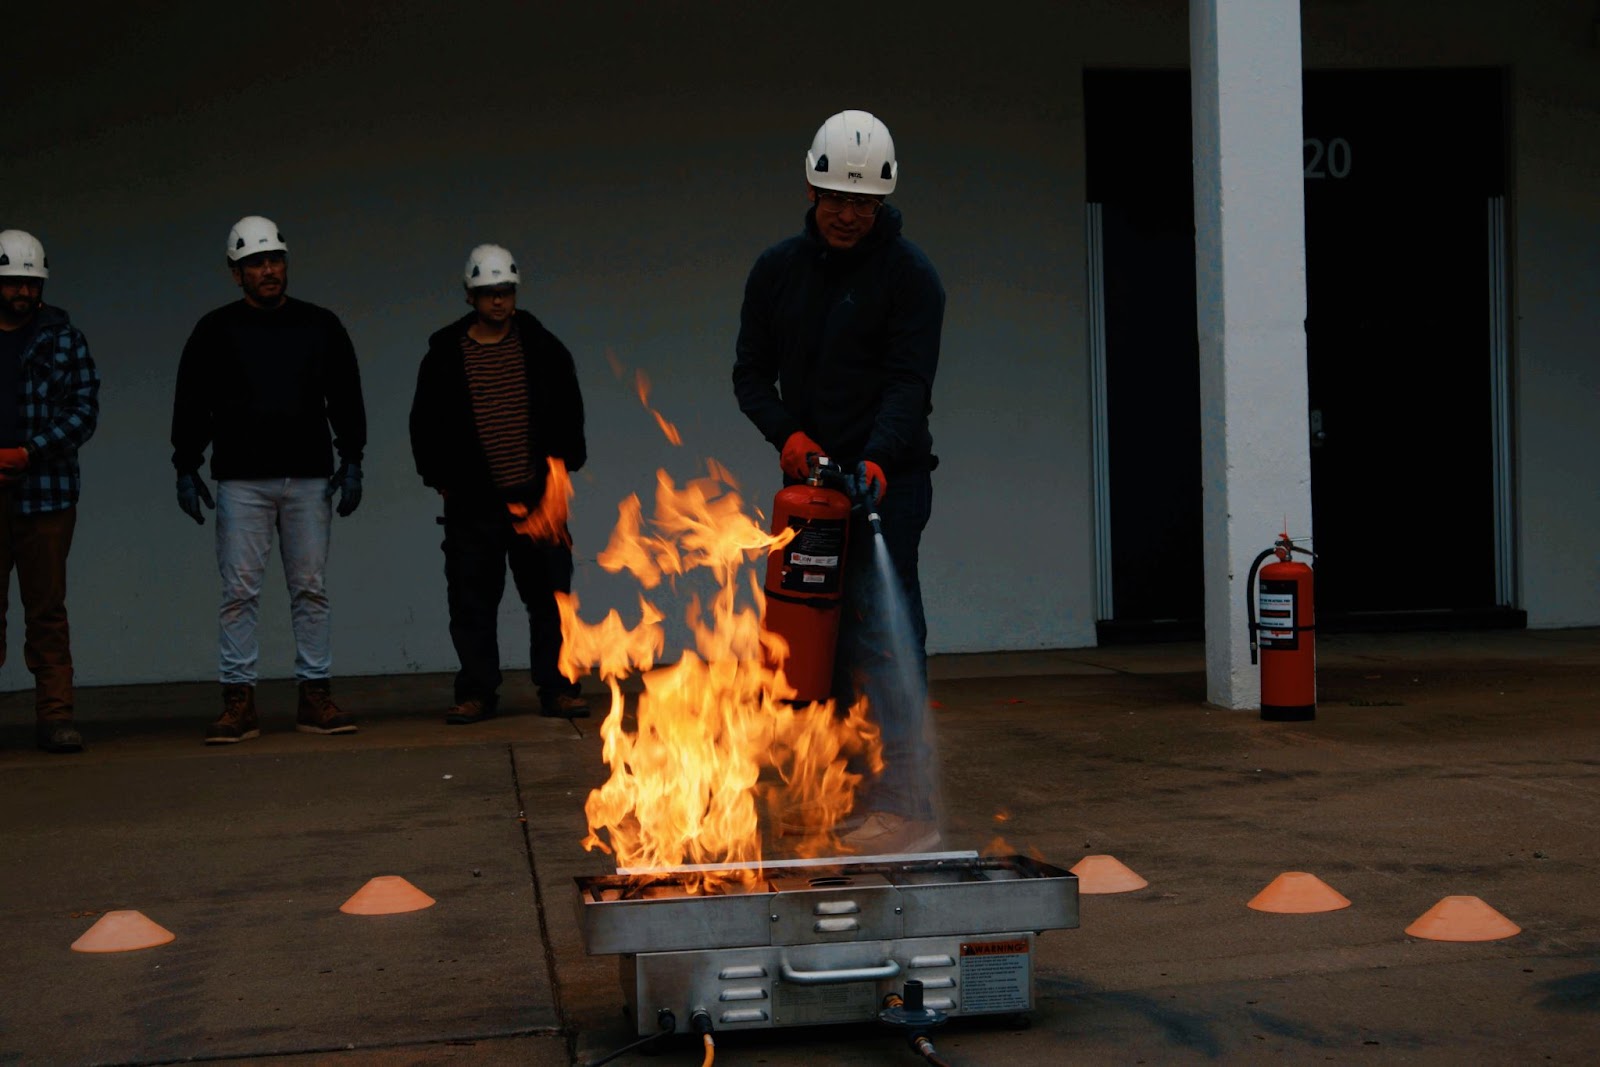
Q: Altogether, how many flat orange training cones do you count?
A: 5